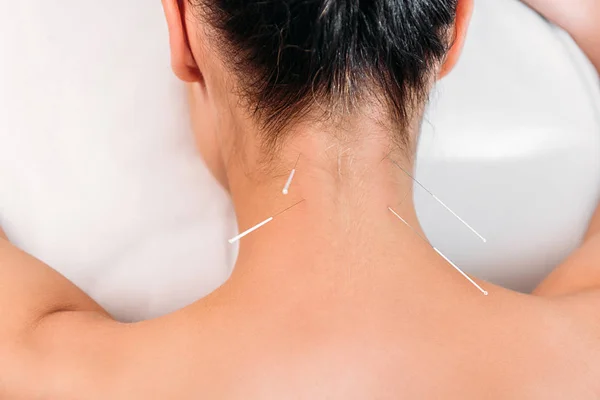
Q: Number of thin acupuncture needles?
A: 4